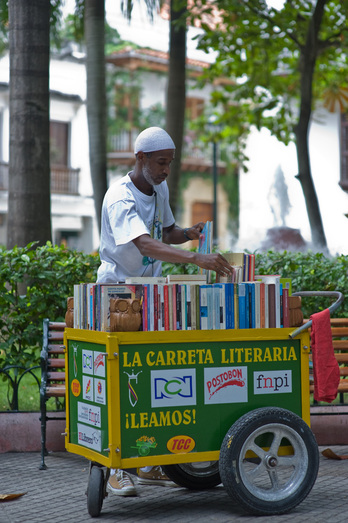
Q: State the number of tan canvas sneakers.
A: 2